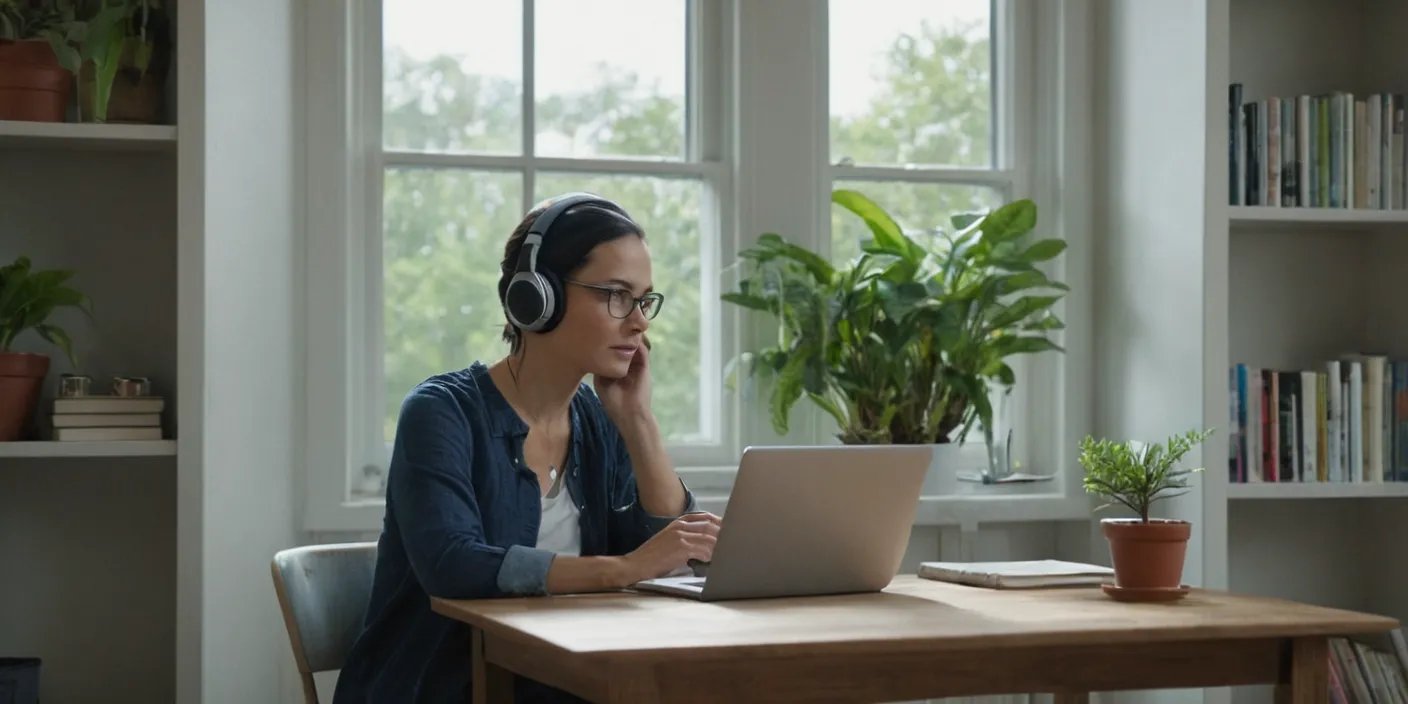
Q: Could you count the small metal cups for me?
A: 2